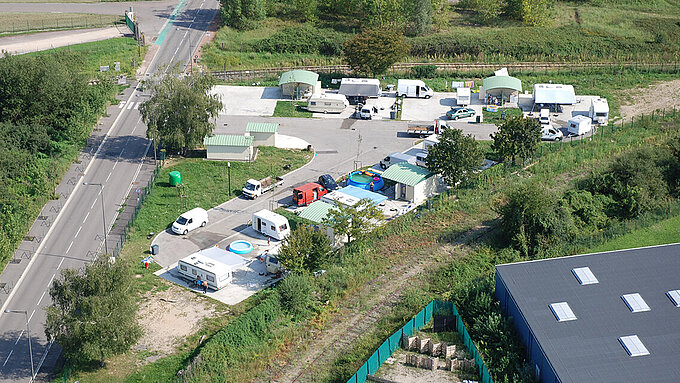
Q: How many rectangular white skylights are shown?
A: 5